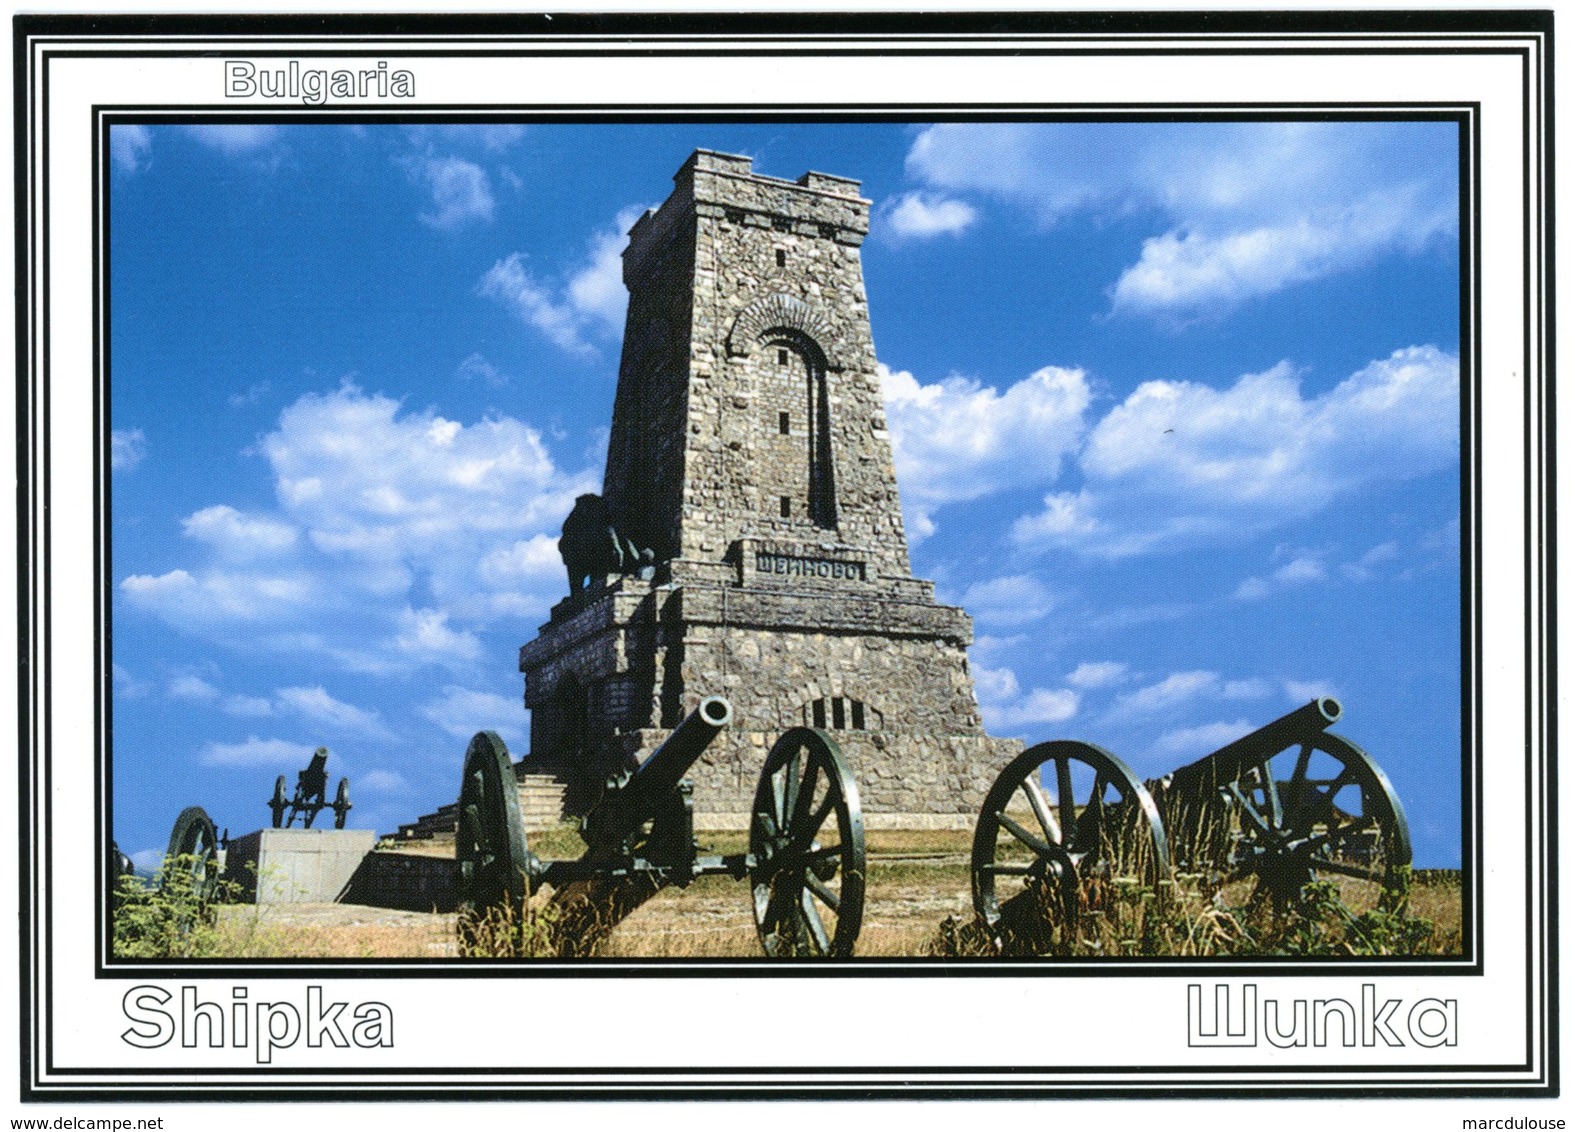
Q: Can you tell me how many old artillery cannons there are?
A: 4